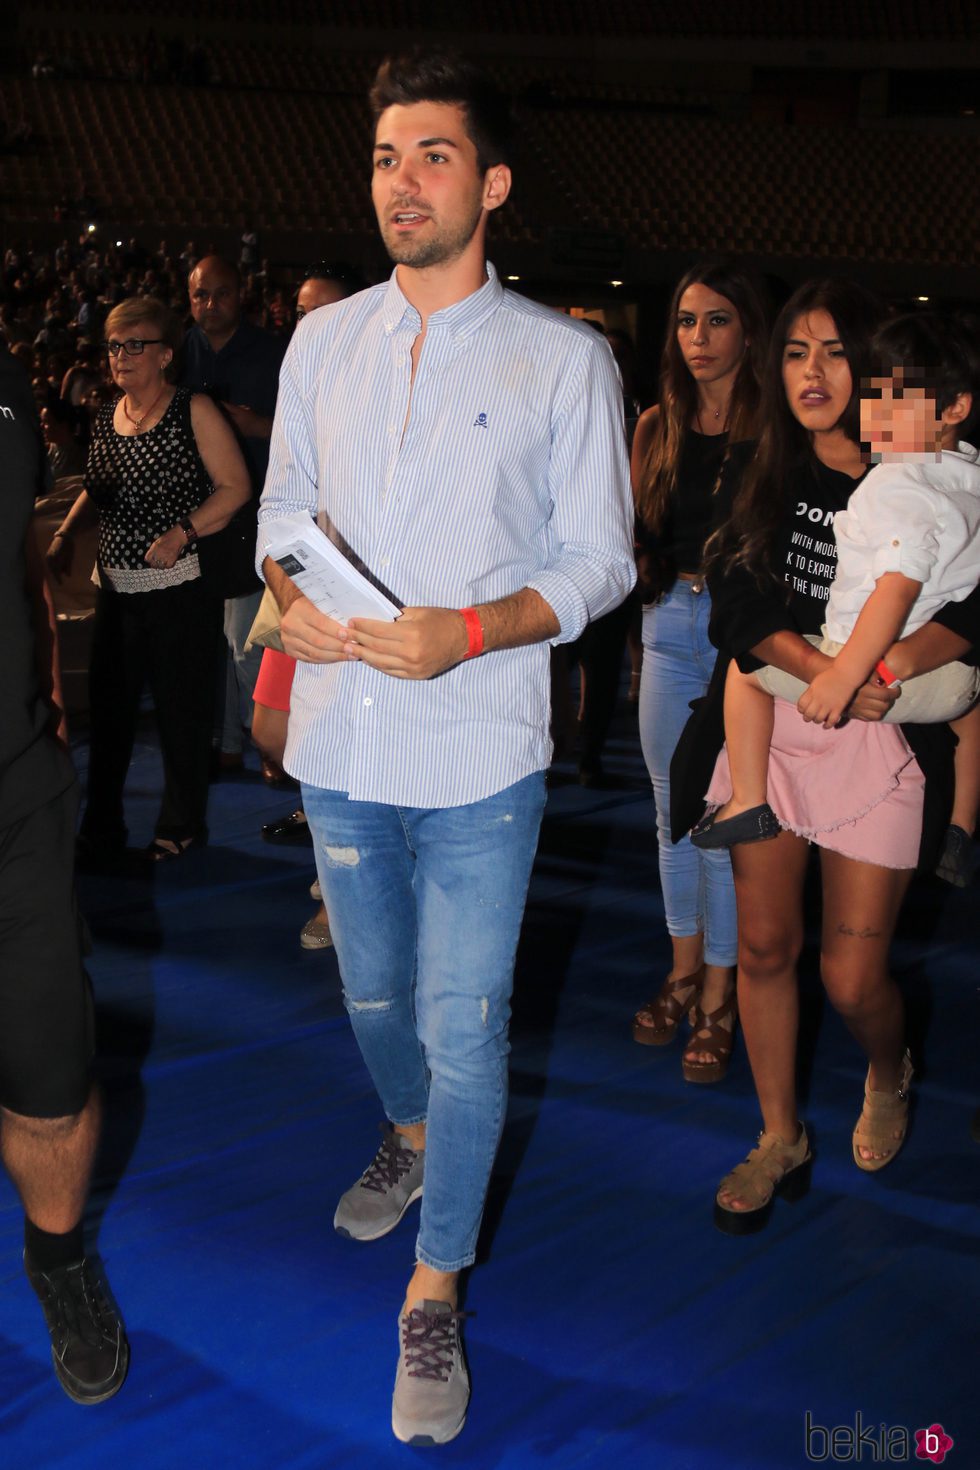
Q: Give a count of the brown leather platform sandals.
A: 2